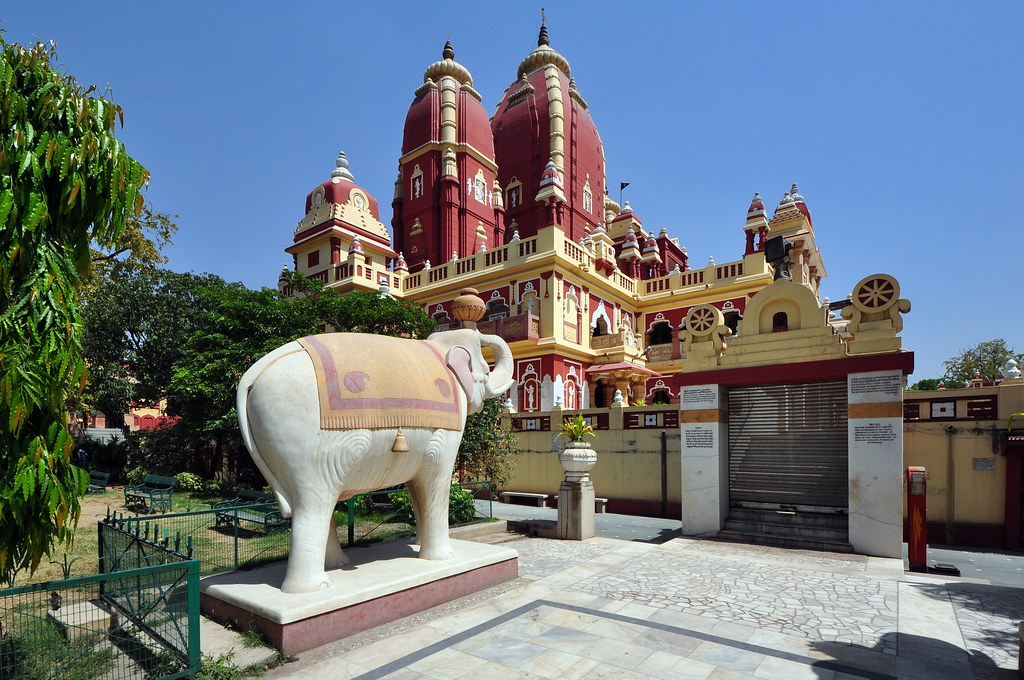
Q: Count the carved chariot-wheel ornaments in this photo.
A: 2